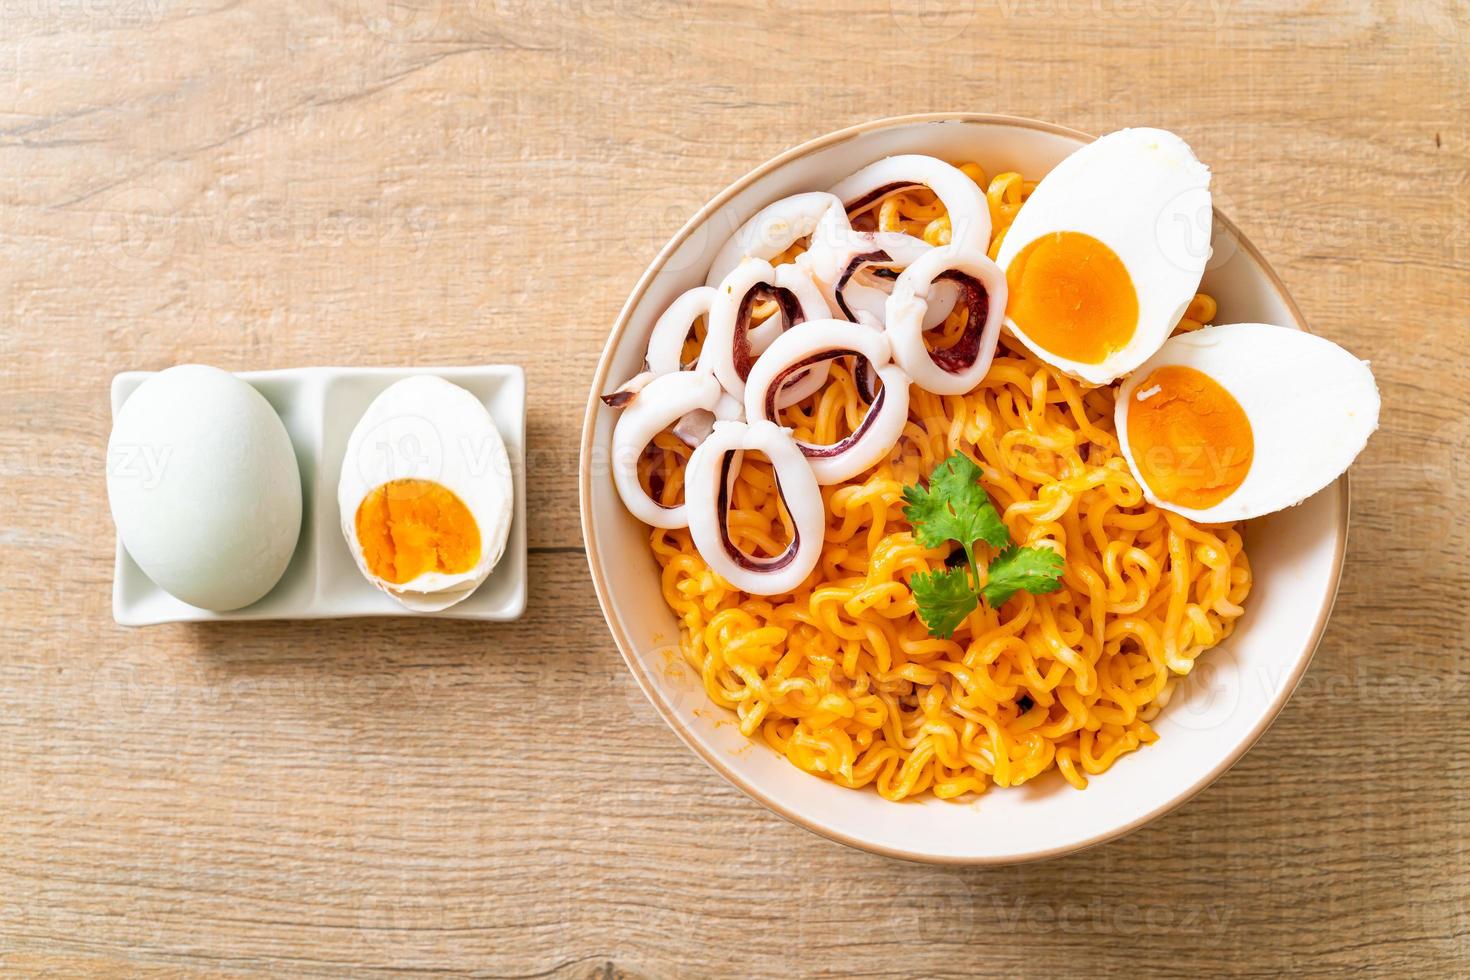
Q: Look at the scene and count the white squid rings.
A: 9